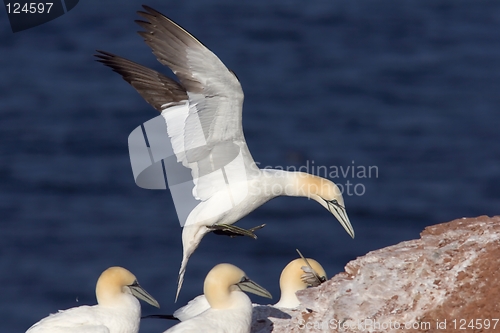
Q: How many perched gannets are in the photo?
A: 3